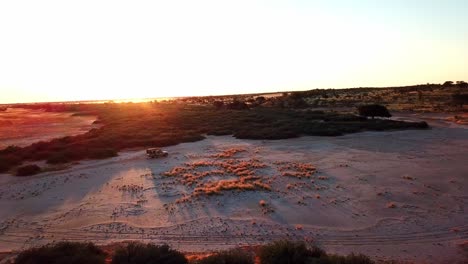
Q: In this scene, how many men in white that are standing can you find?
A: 0